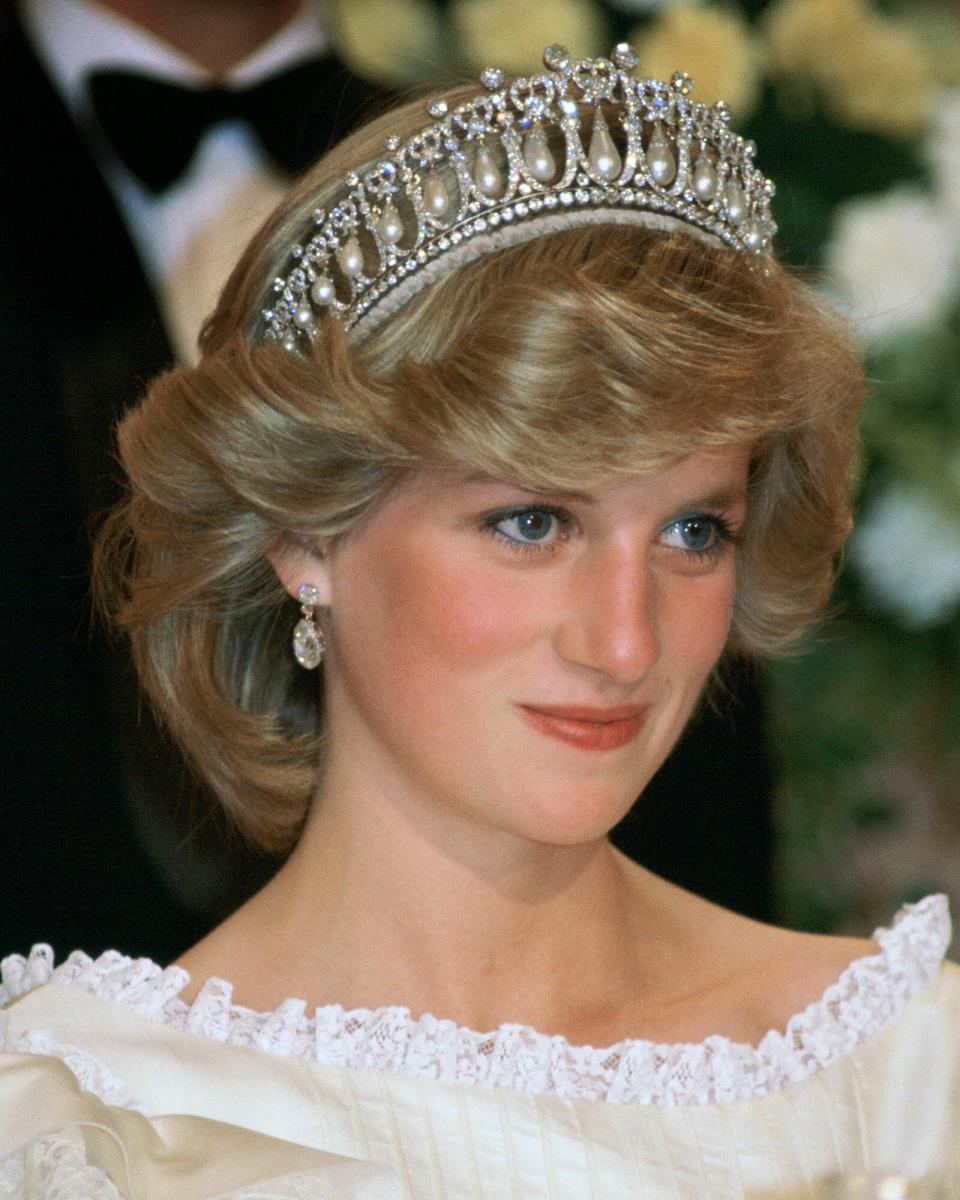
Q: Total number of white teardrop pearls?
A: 13